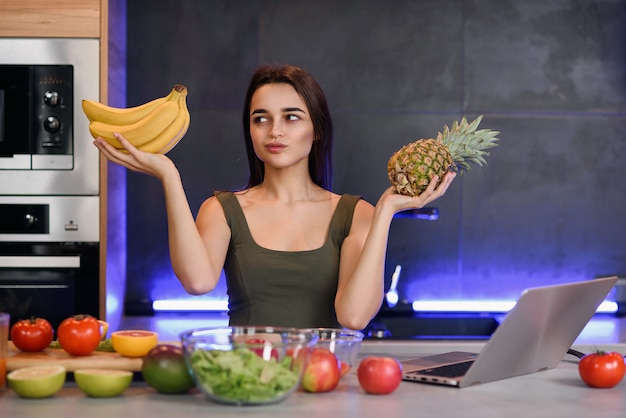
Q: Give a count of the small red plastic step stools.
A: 0